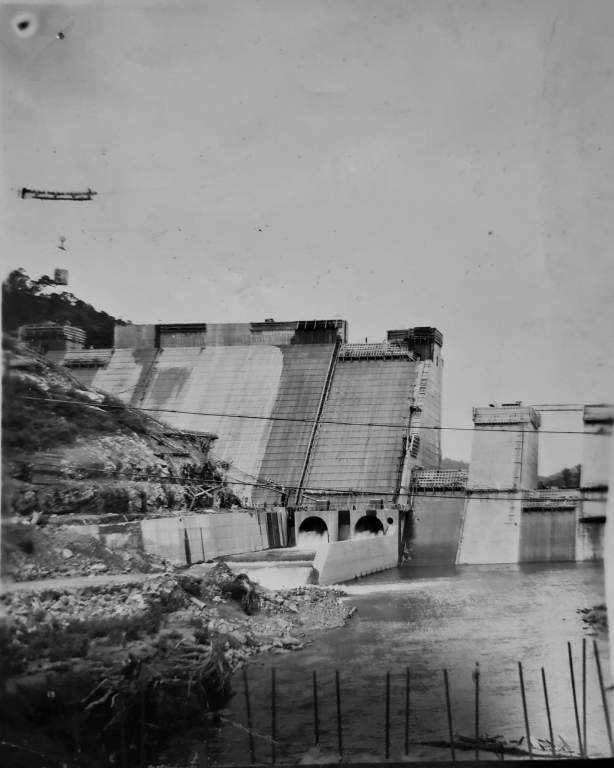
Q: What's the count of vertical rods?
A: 13